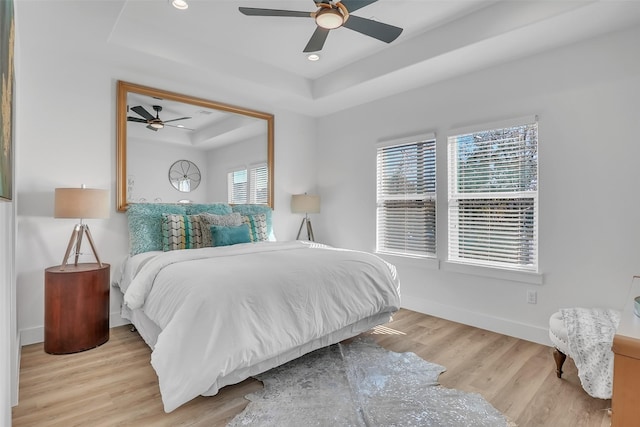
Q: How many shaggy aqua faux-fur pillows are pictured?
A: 3